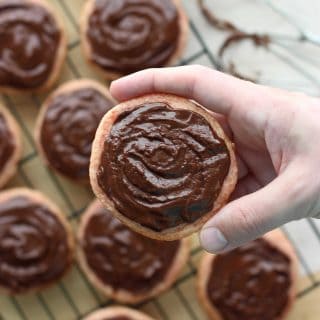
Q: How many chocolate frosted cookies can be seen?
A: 9